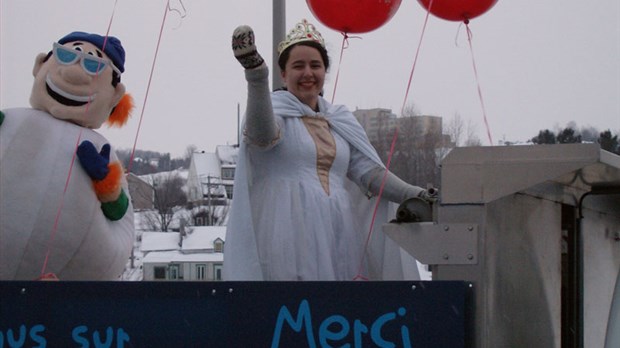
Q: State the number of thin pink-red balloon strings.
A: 5